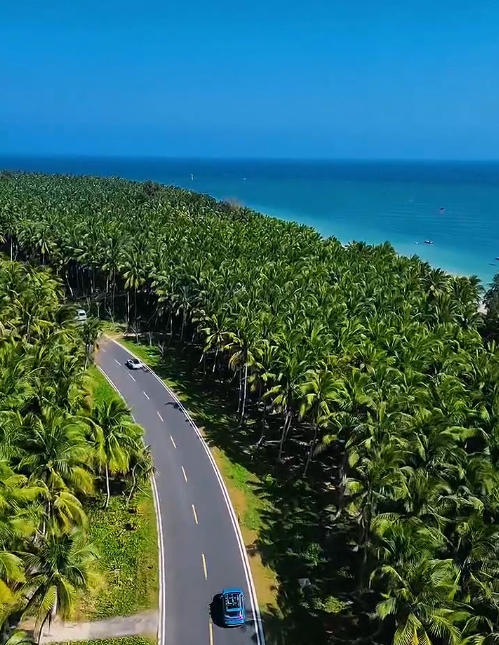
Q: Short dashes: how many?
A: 10